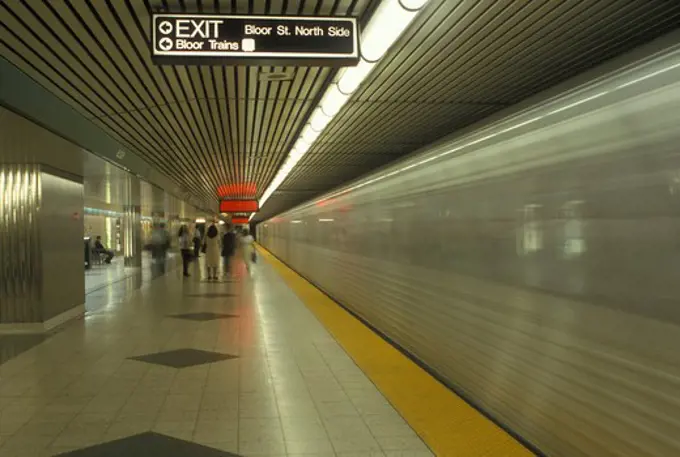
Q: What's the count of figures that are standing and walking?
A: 6